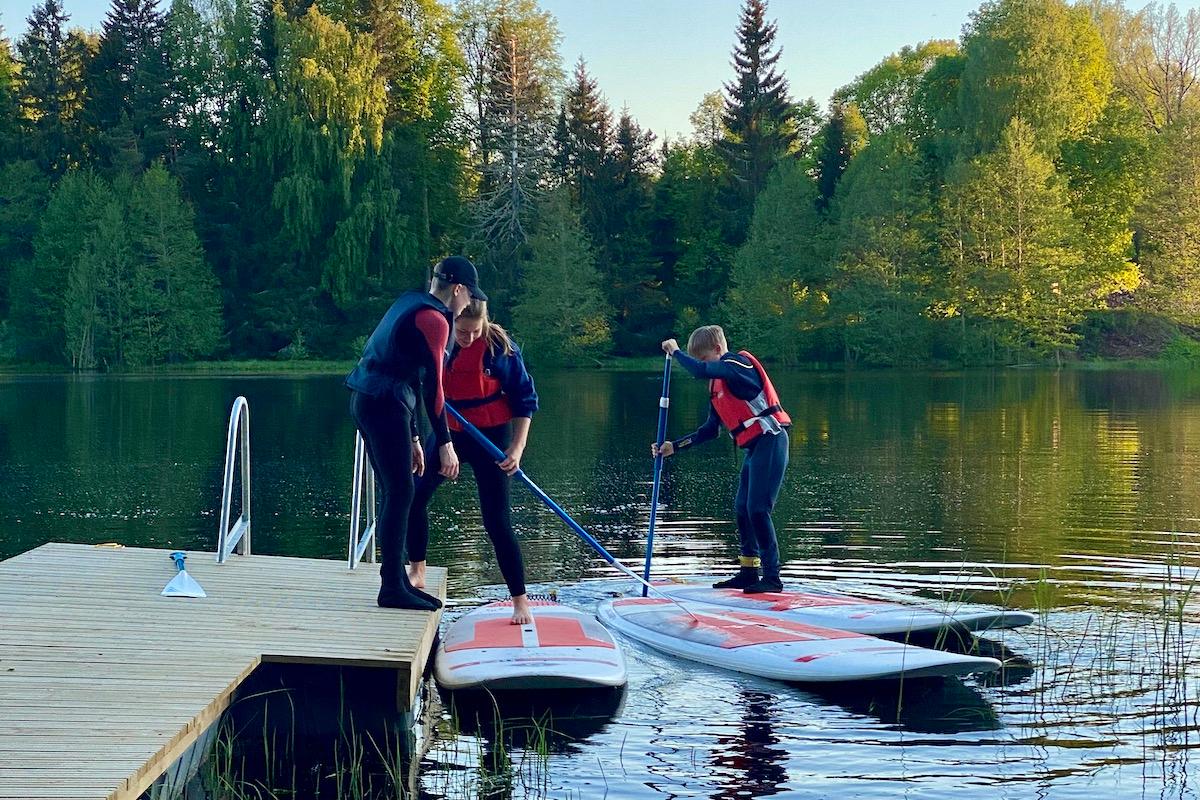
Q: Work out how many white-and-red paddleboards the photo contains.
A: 3